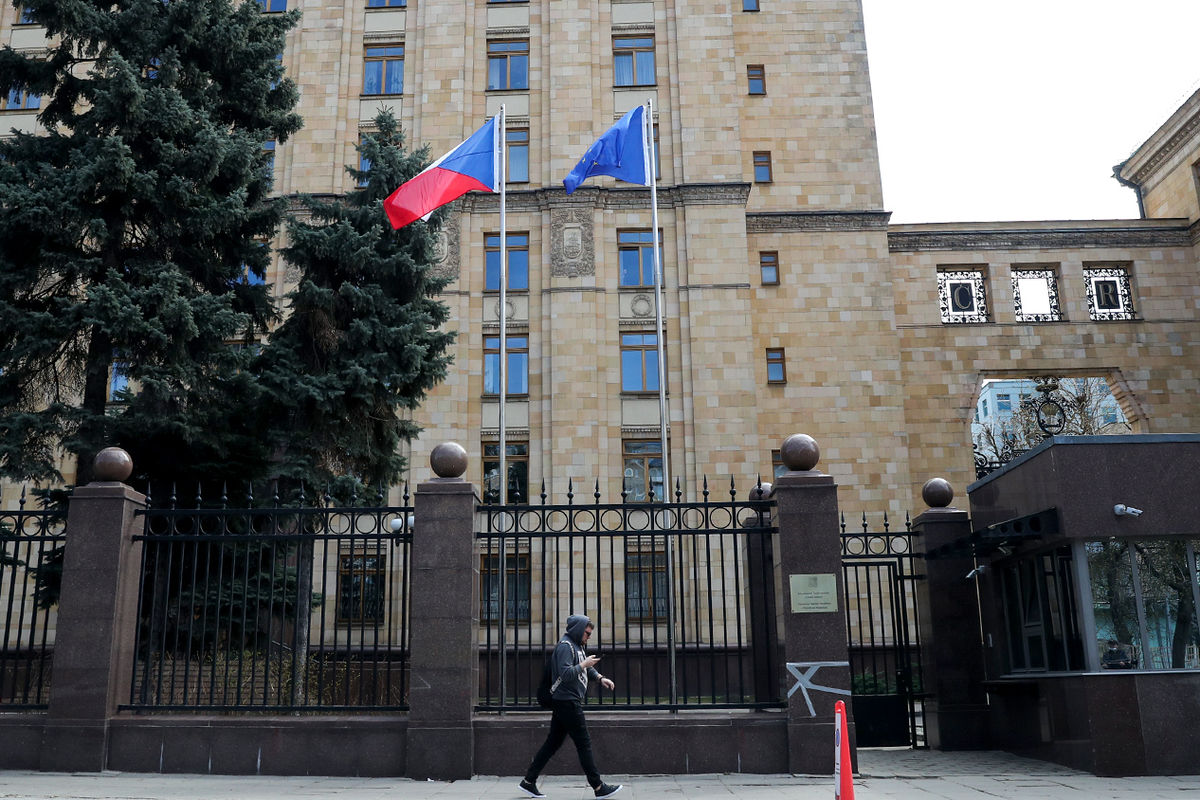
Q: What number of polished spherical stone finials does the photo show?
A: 5